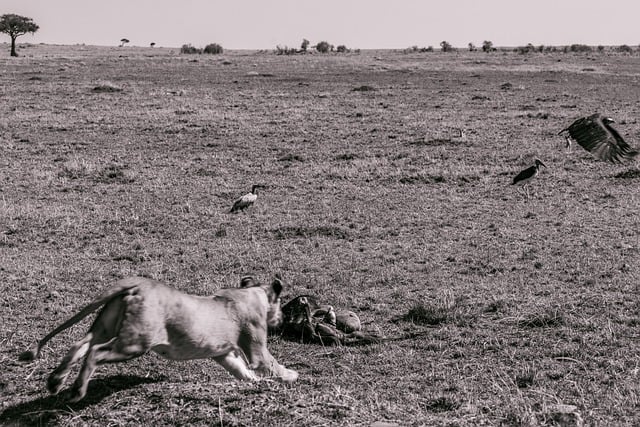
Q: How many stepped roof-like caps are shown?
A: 0